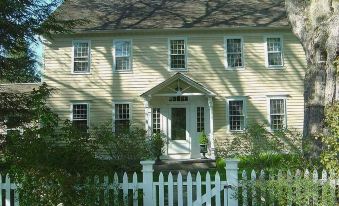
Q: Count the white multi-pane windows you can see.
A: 9